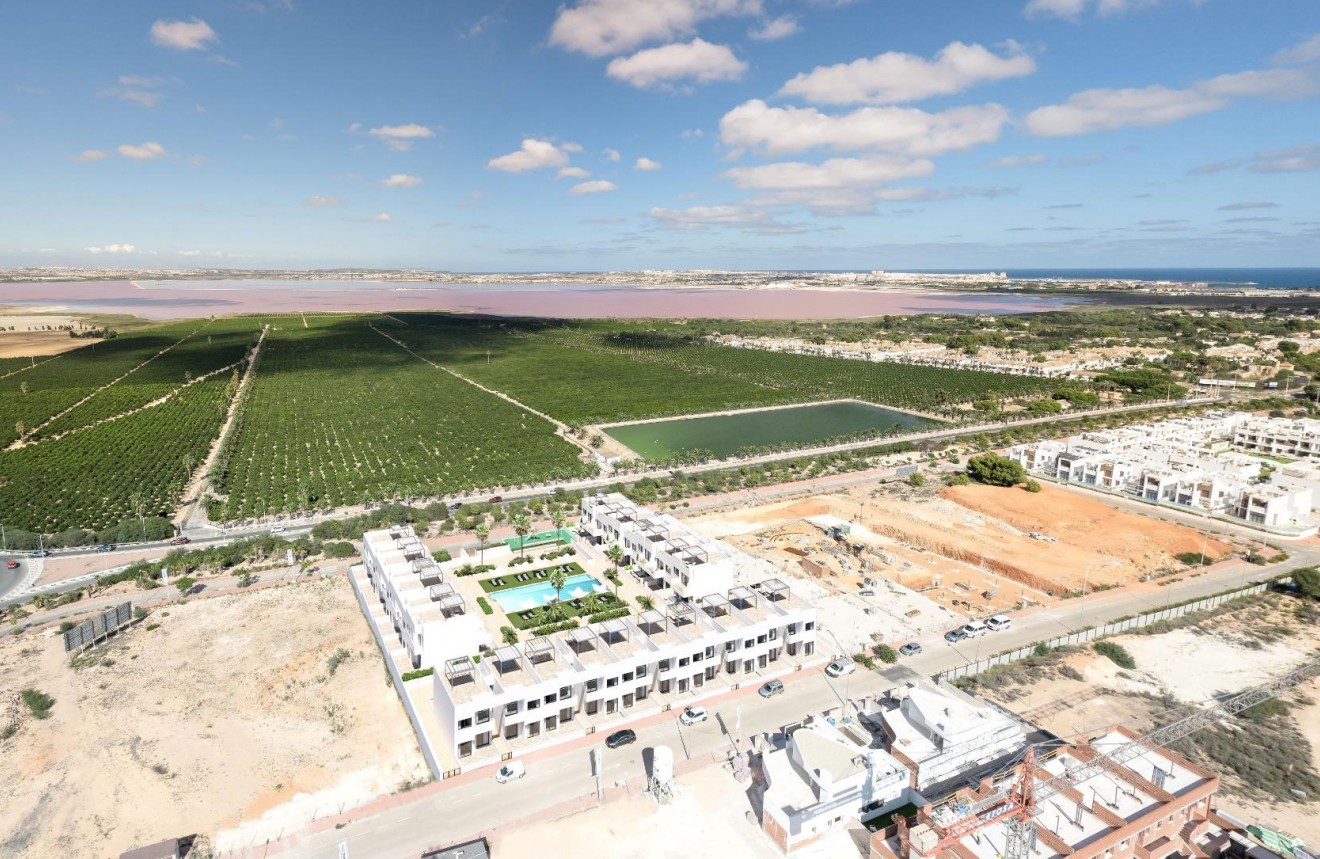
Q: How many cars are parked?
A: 9